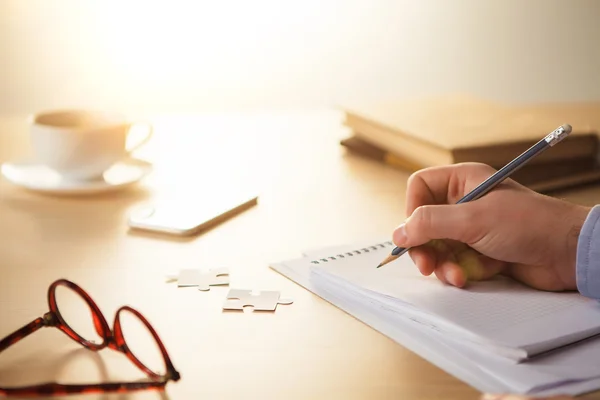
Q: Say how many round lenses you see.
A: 2